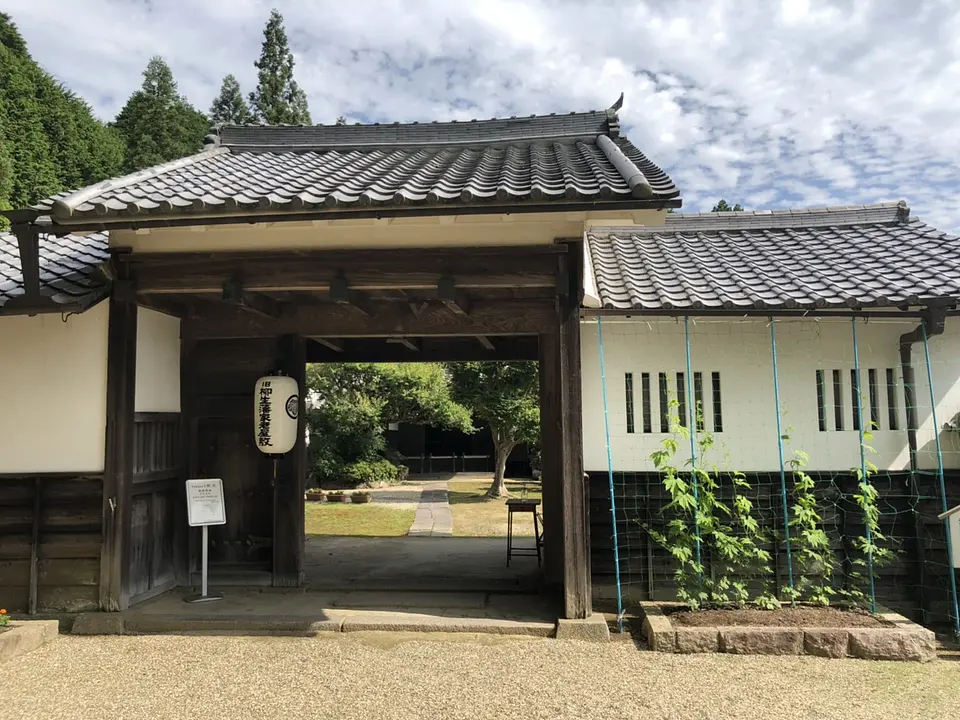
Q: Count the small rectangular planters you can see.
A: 3